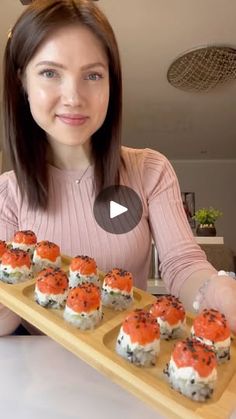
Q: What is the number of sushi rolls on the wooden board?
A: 12